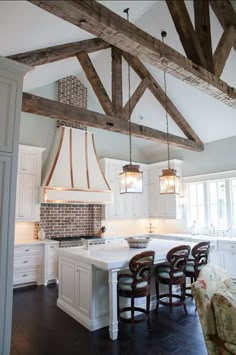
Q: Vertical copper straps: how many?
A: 4